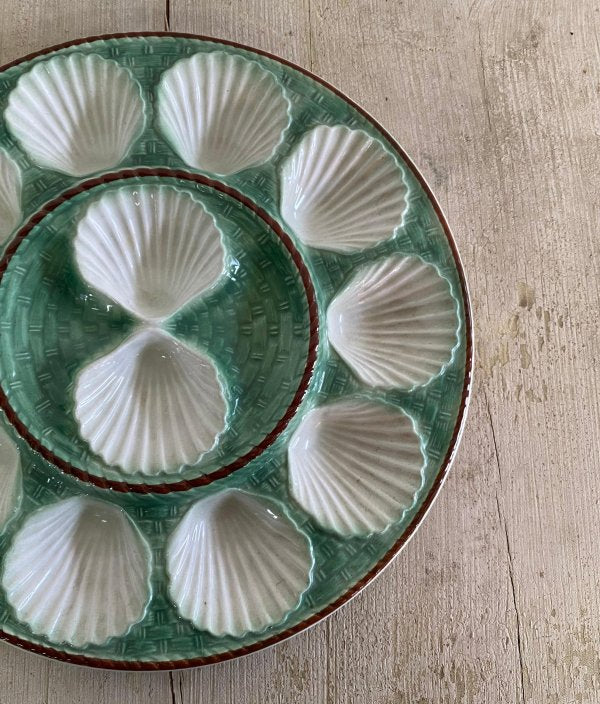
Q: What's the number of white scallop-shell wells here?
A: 11